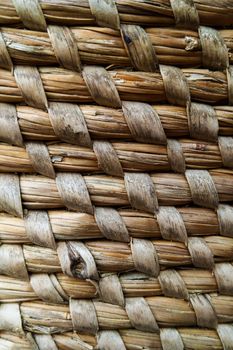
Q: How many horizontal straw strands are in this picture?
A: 11